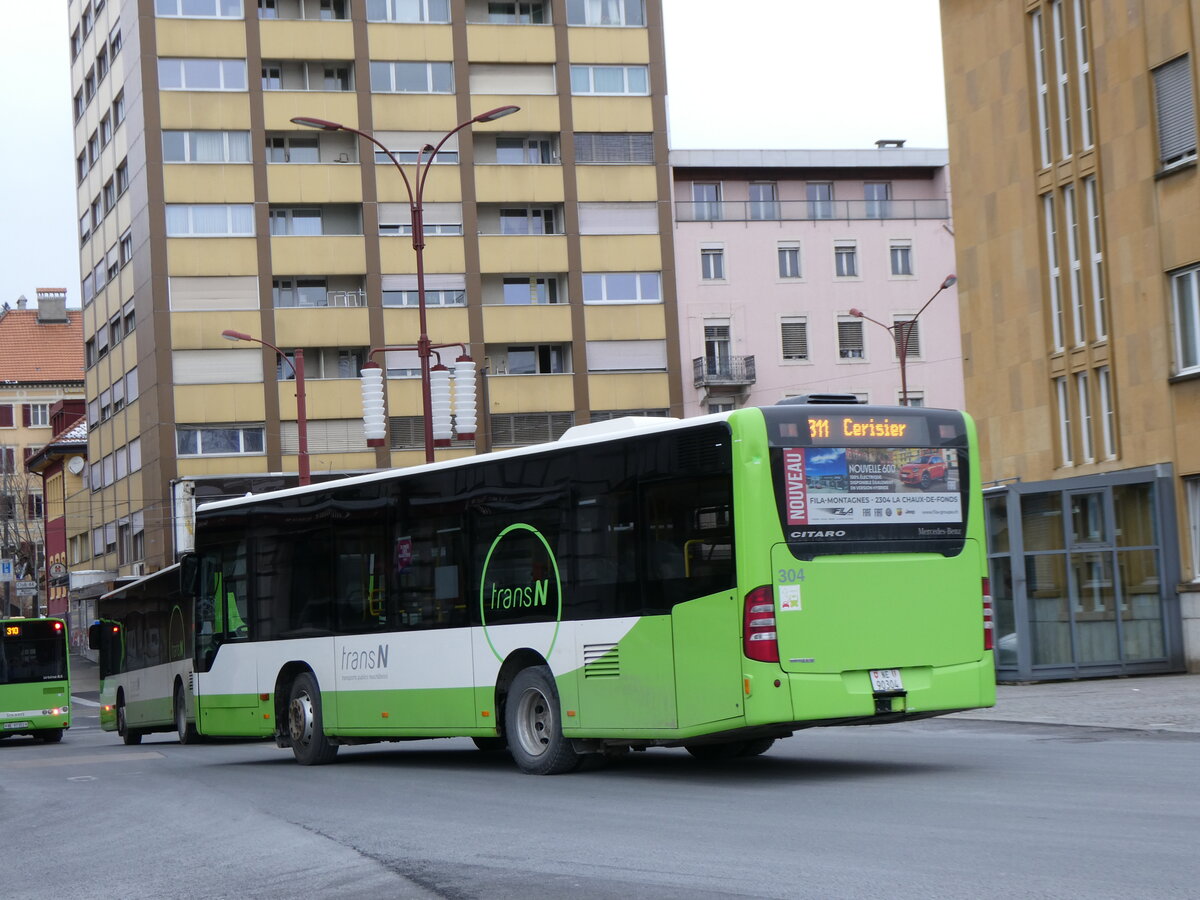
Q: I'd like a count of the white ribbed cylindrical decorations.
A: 3